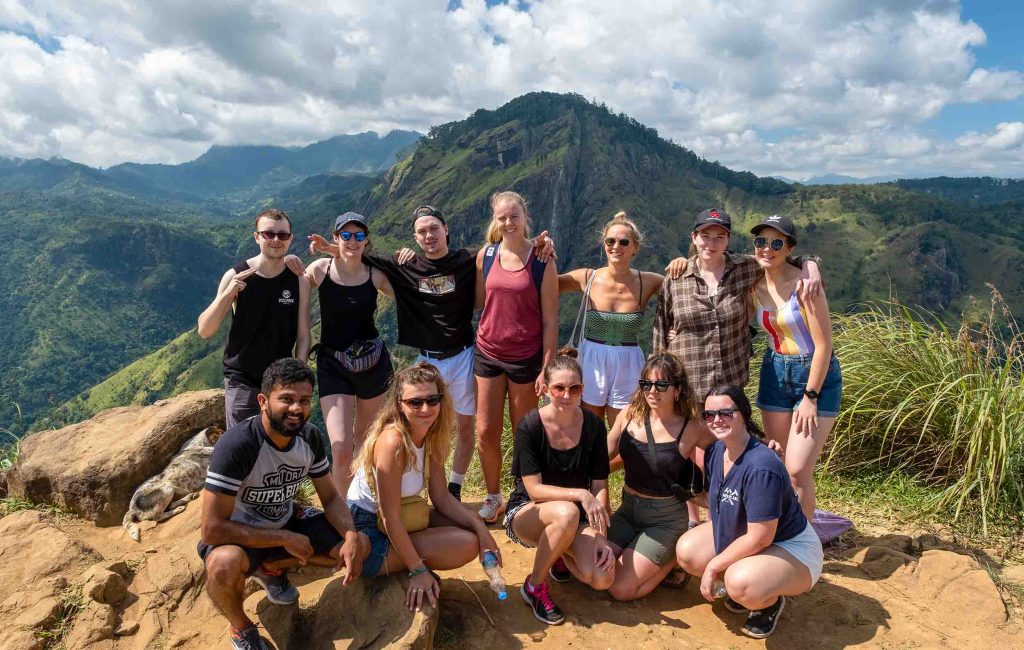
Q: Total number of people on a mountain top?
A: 12